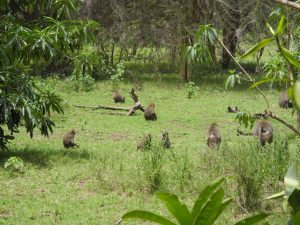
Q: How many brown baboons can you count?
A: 8